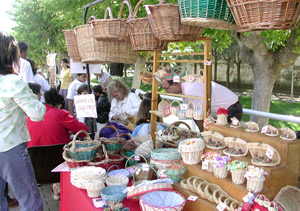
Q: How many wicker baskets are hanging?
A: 7